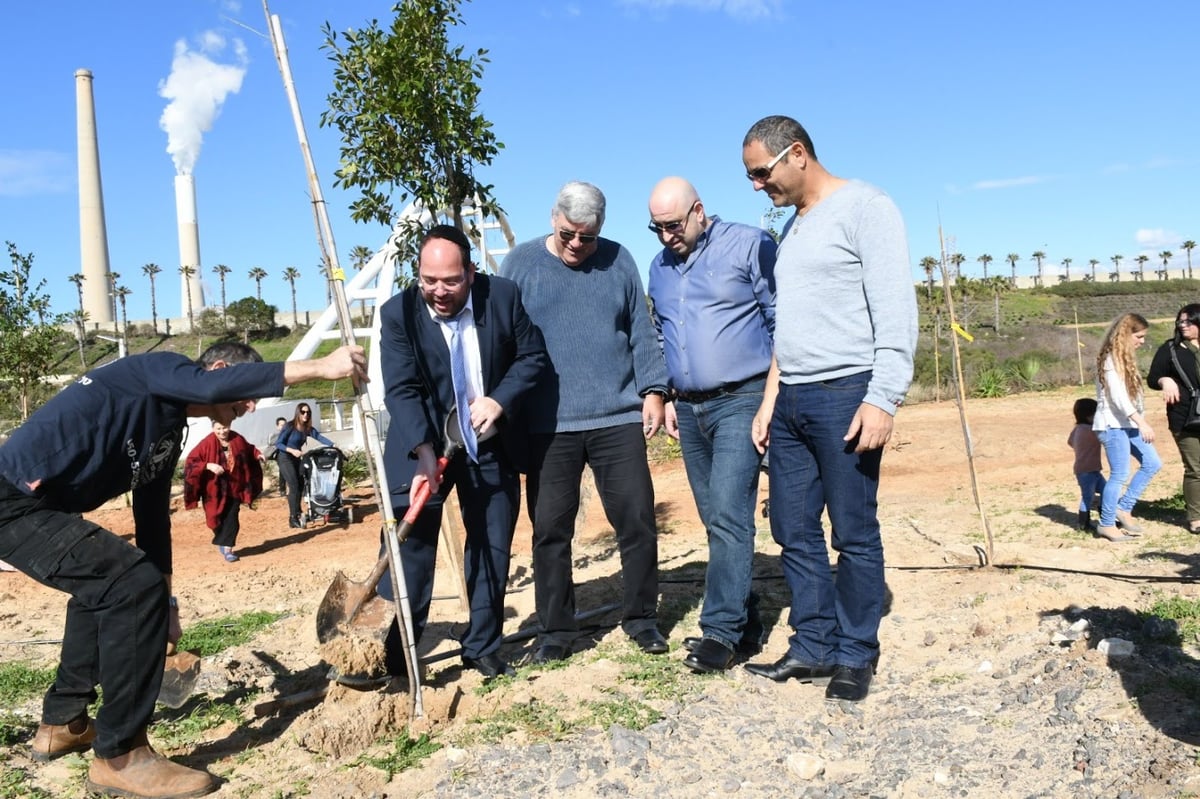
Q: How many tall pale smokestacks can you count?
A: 2